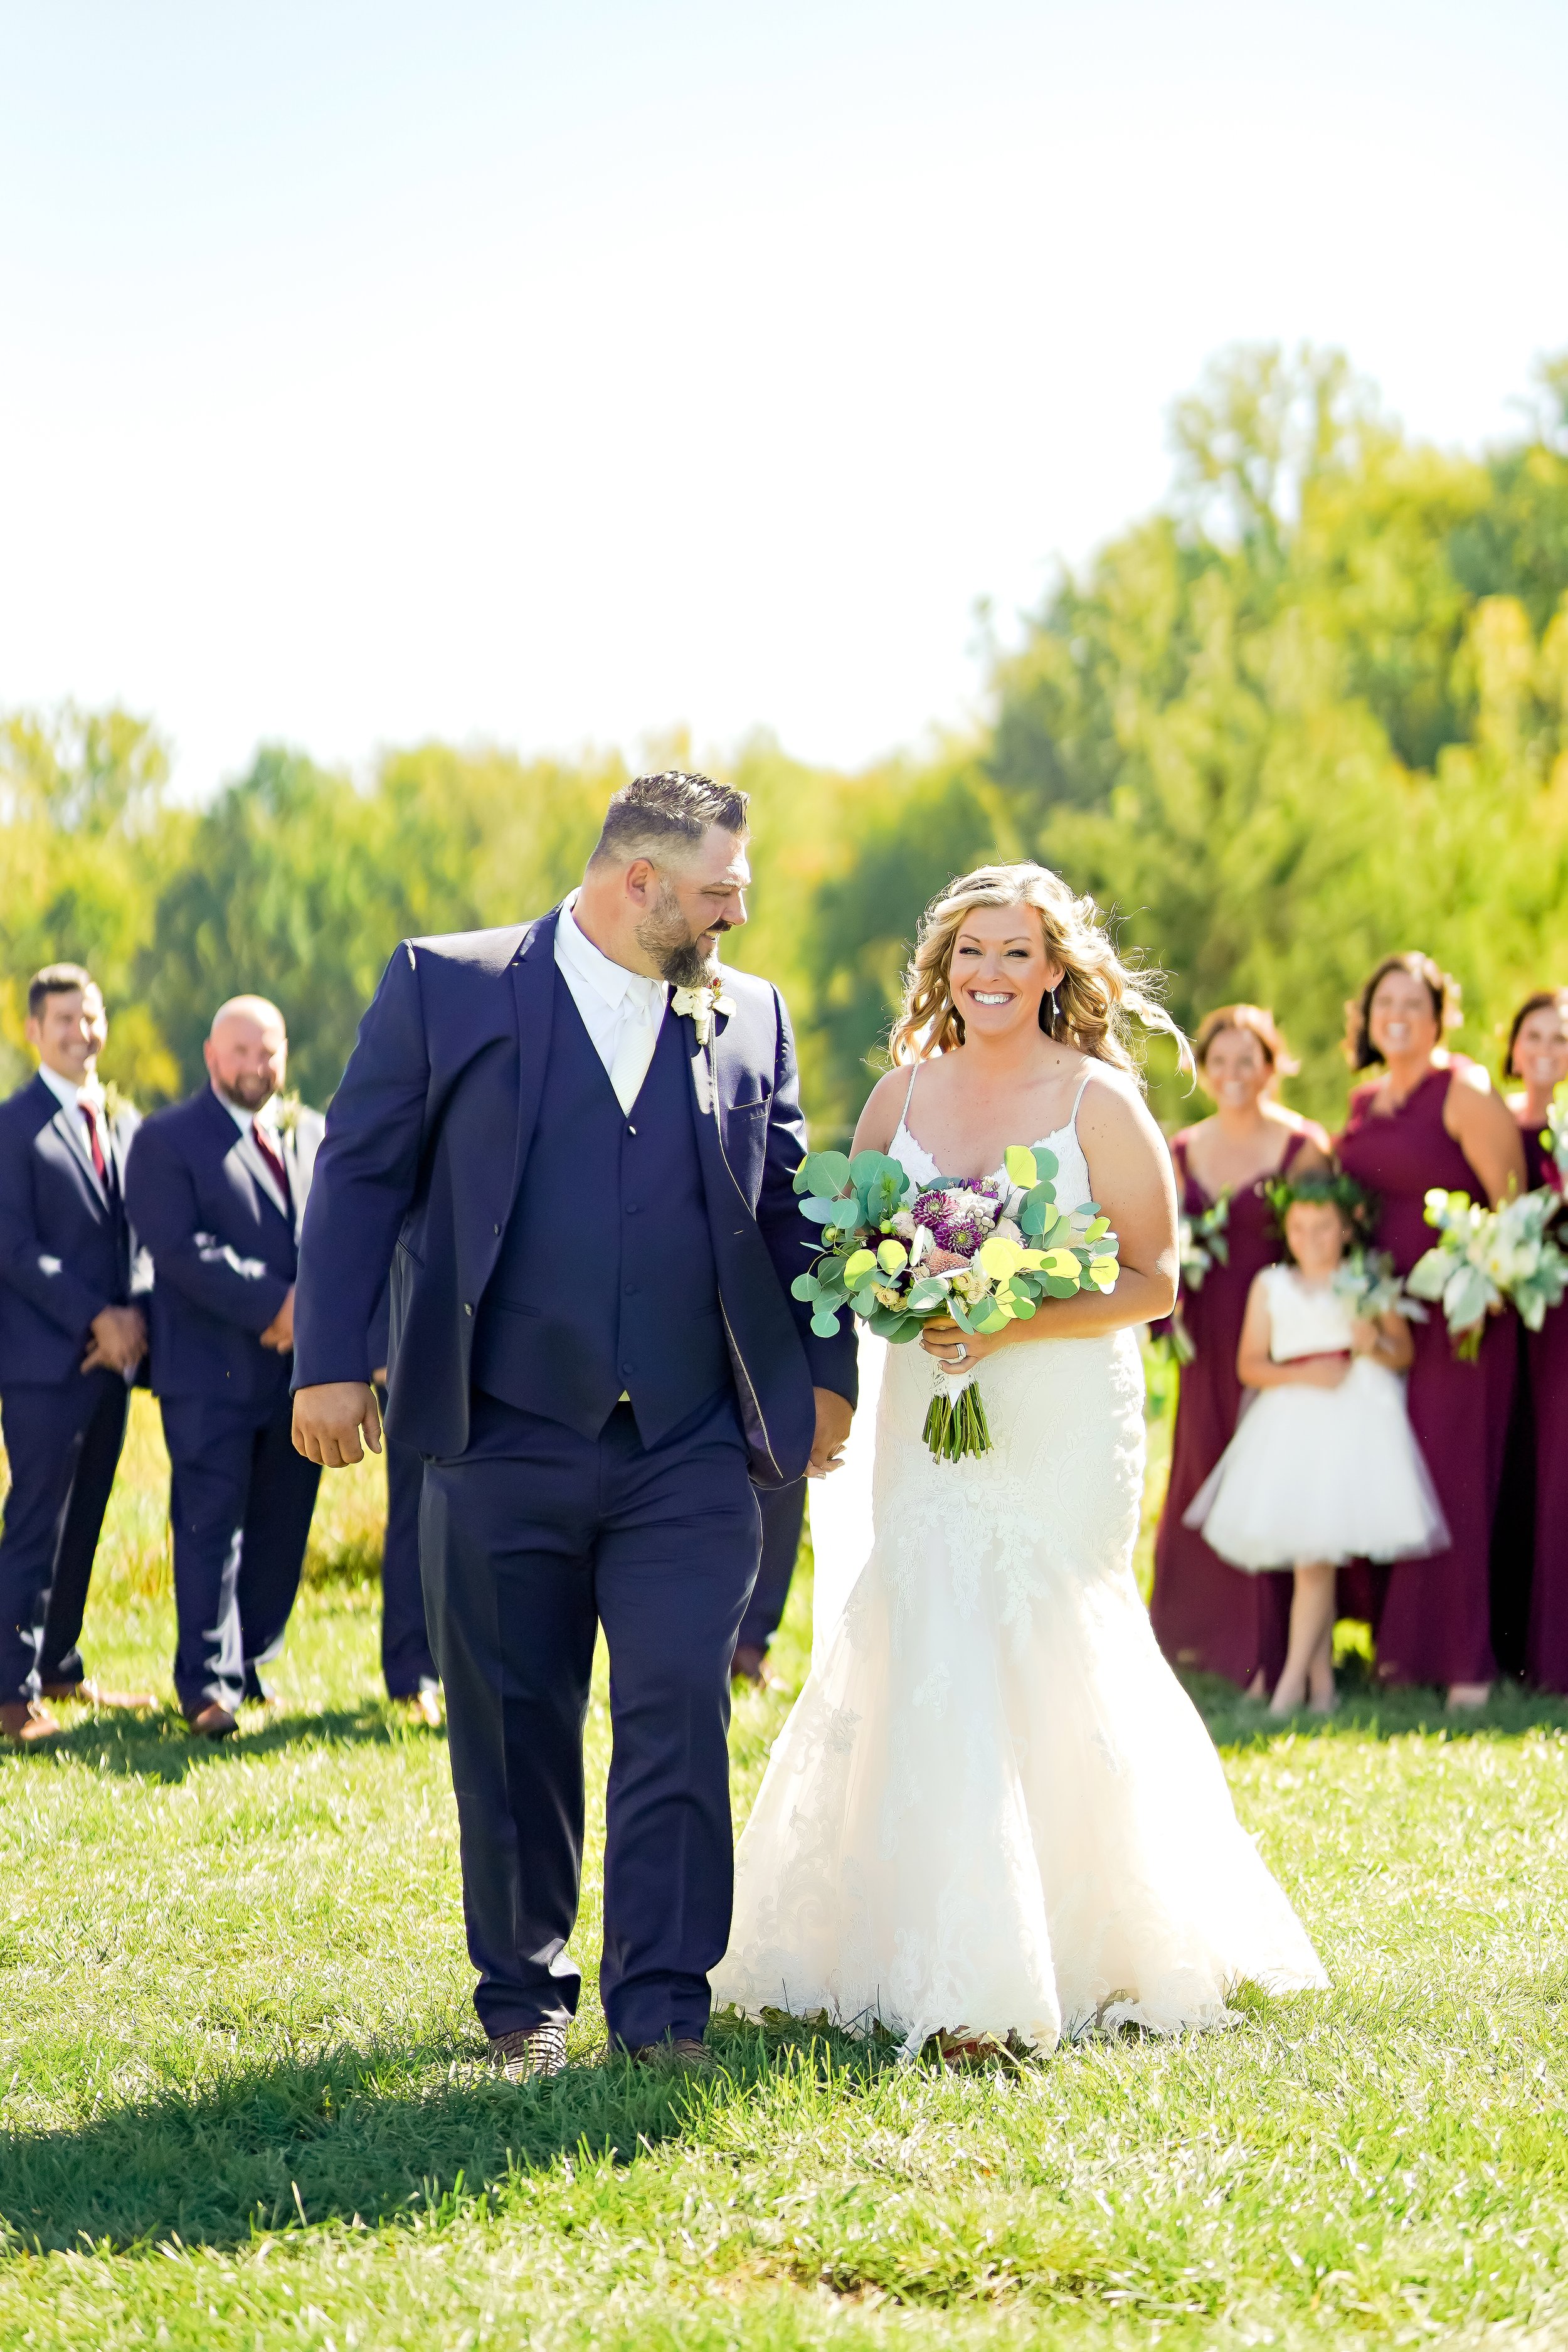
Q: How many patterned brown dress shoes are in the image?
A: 2